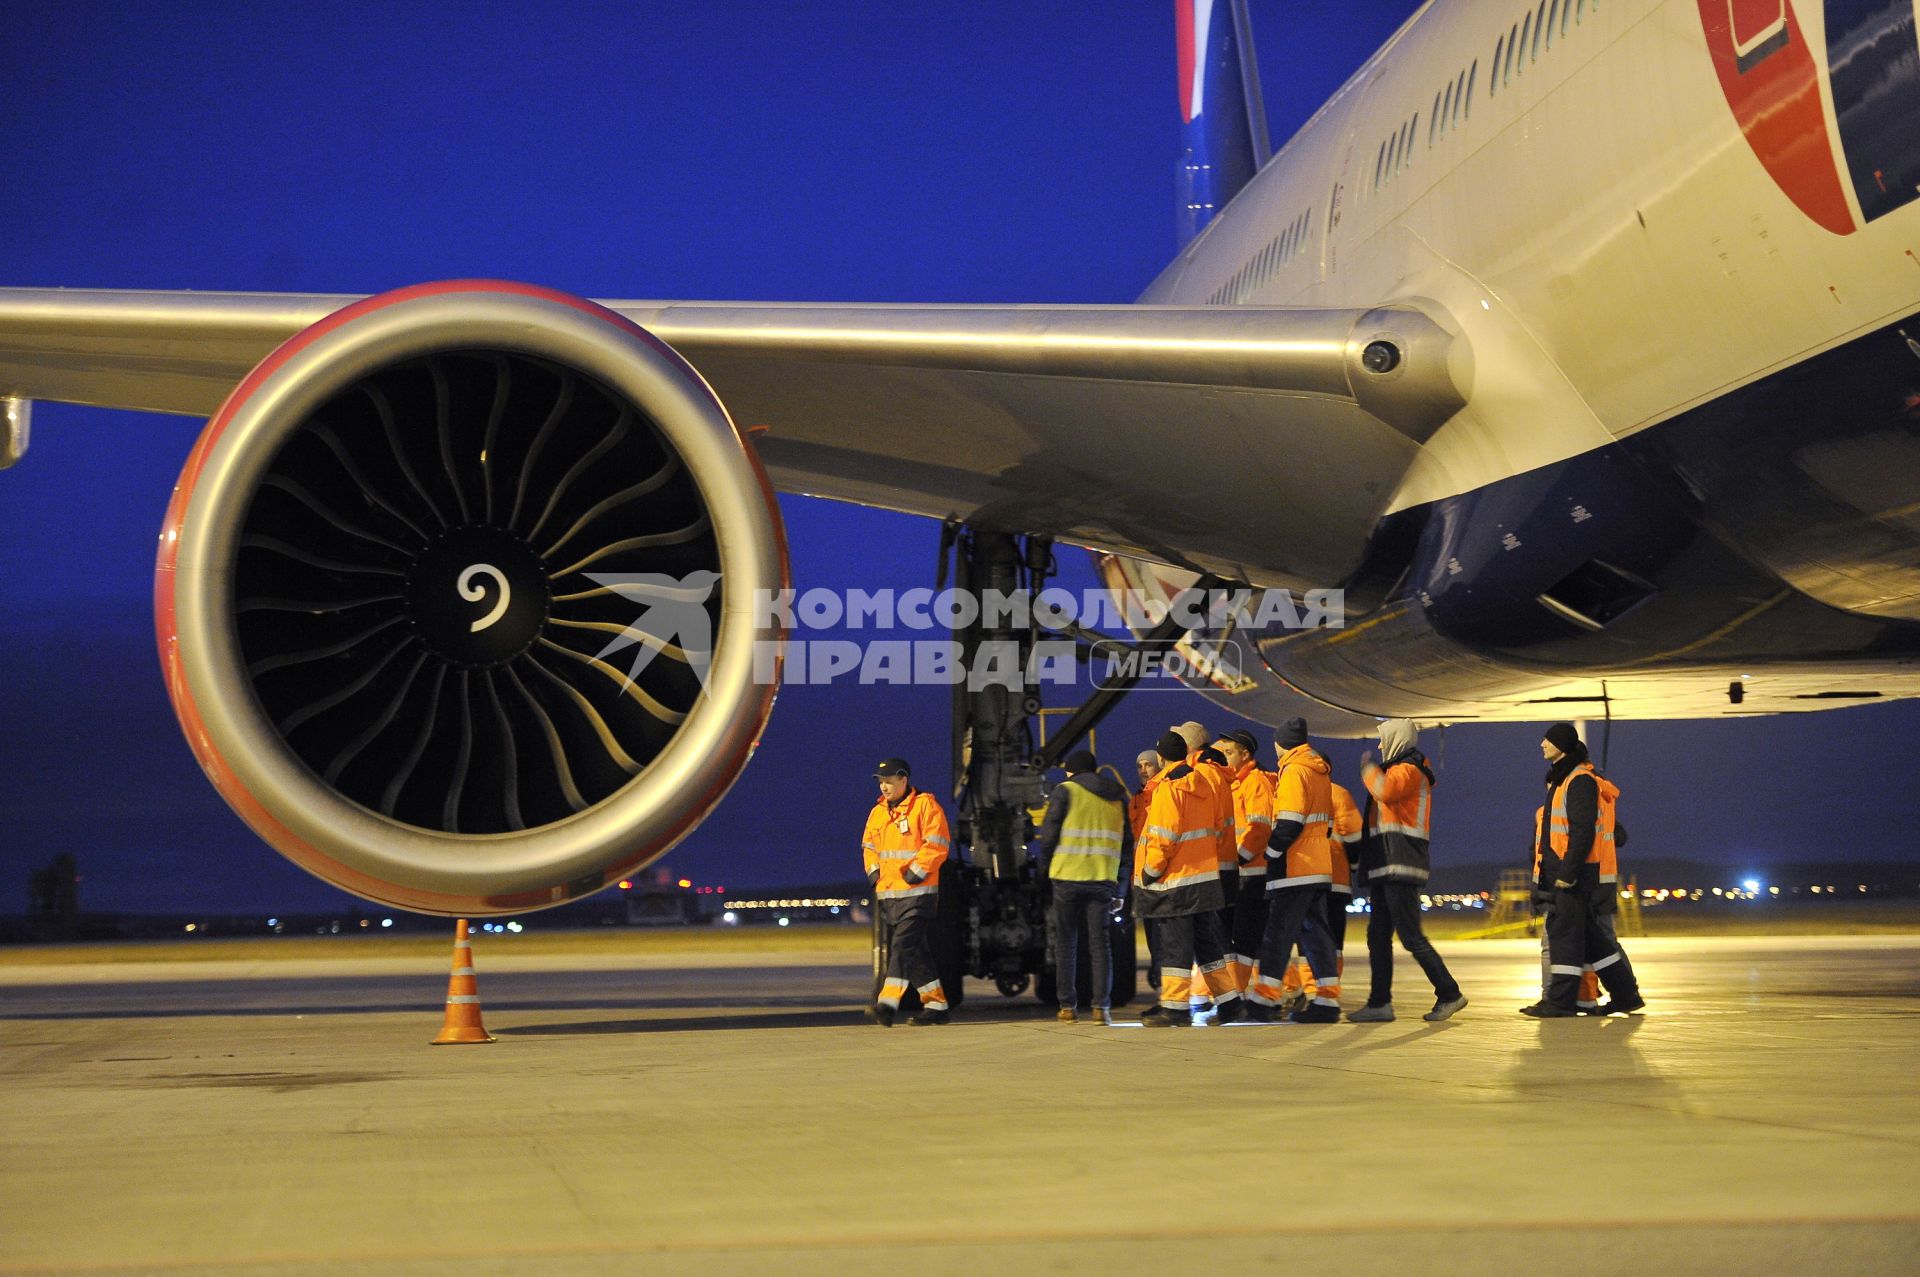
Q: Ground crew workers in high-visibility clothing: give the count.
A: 11